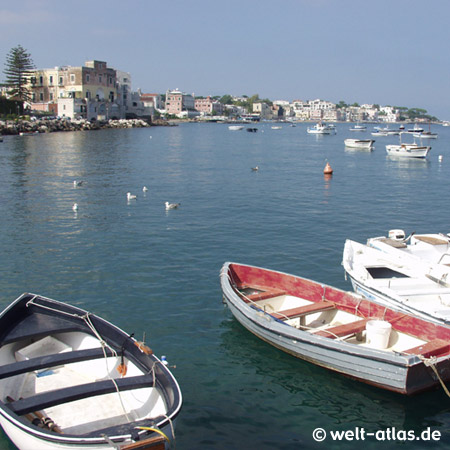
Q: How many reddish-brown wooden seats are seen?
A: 4